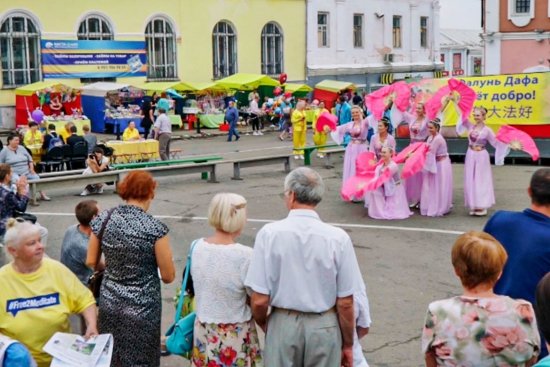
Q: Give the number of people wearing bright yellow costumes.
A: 2